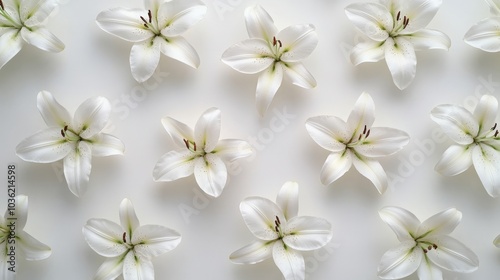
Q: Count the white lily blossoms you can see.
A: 13